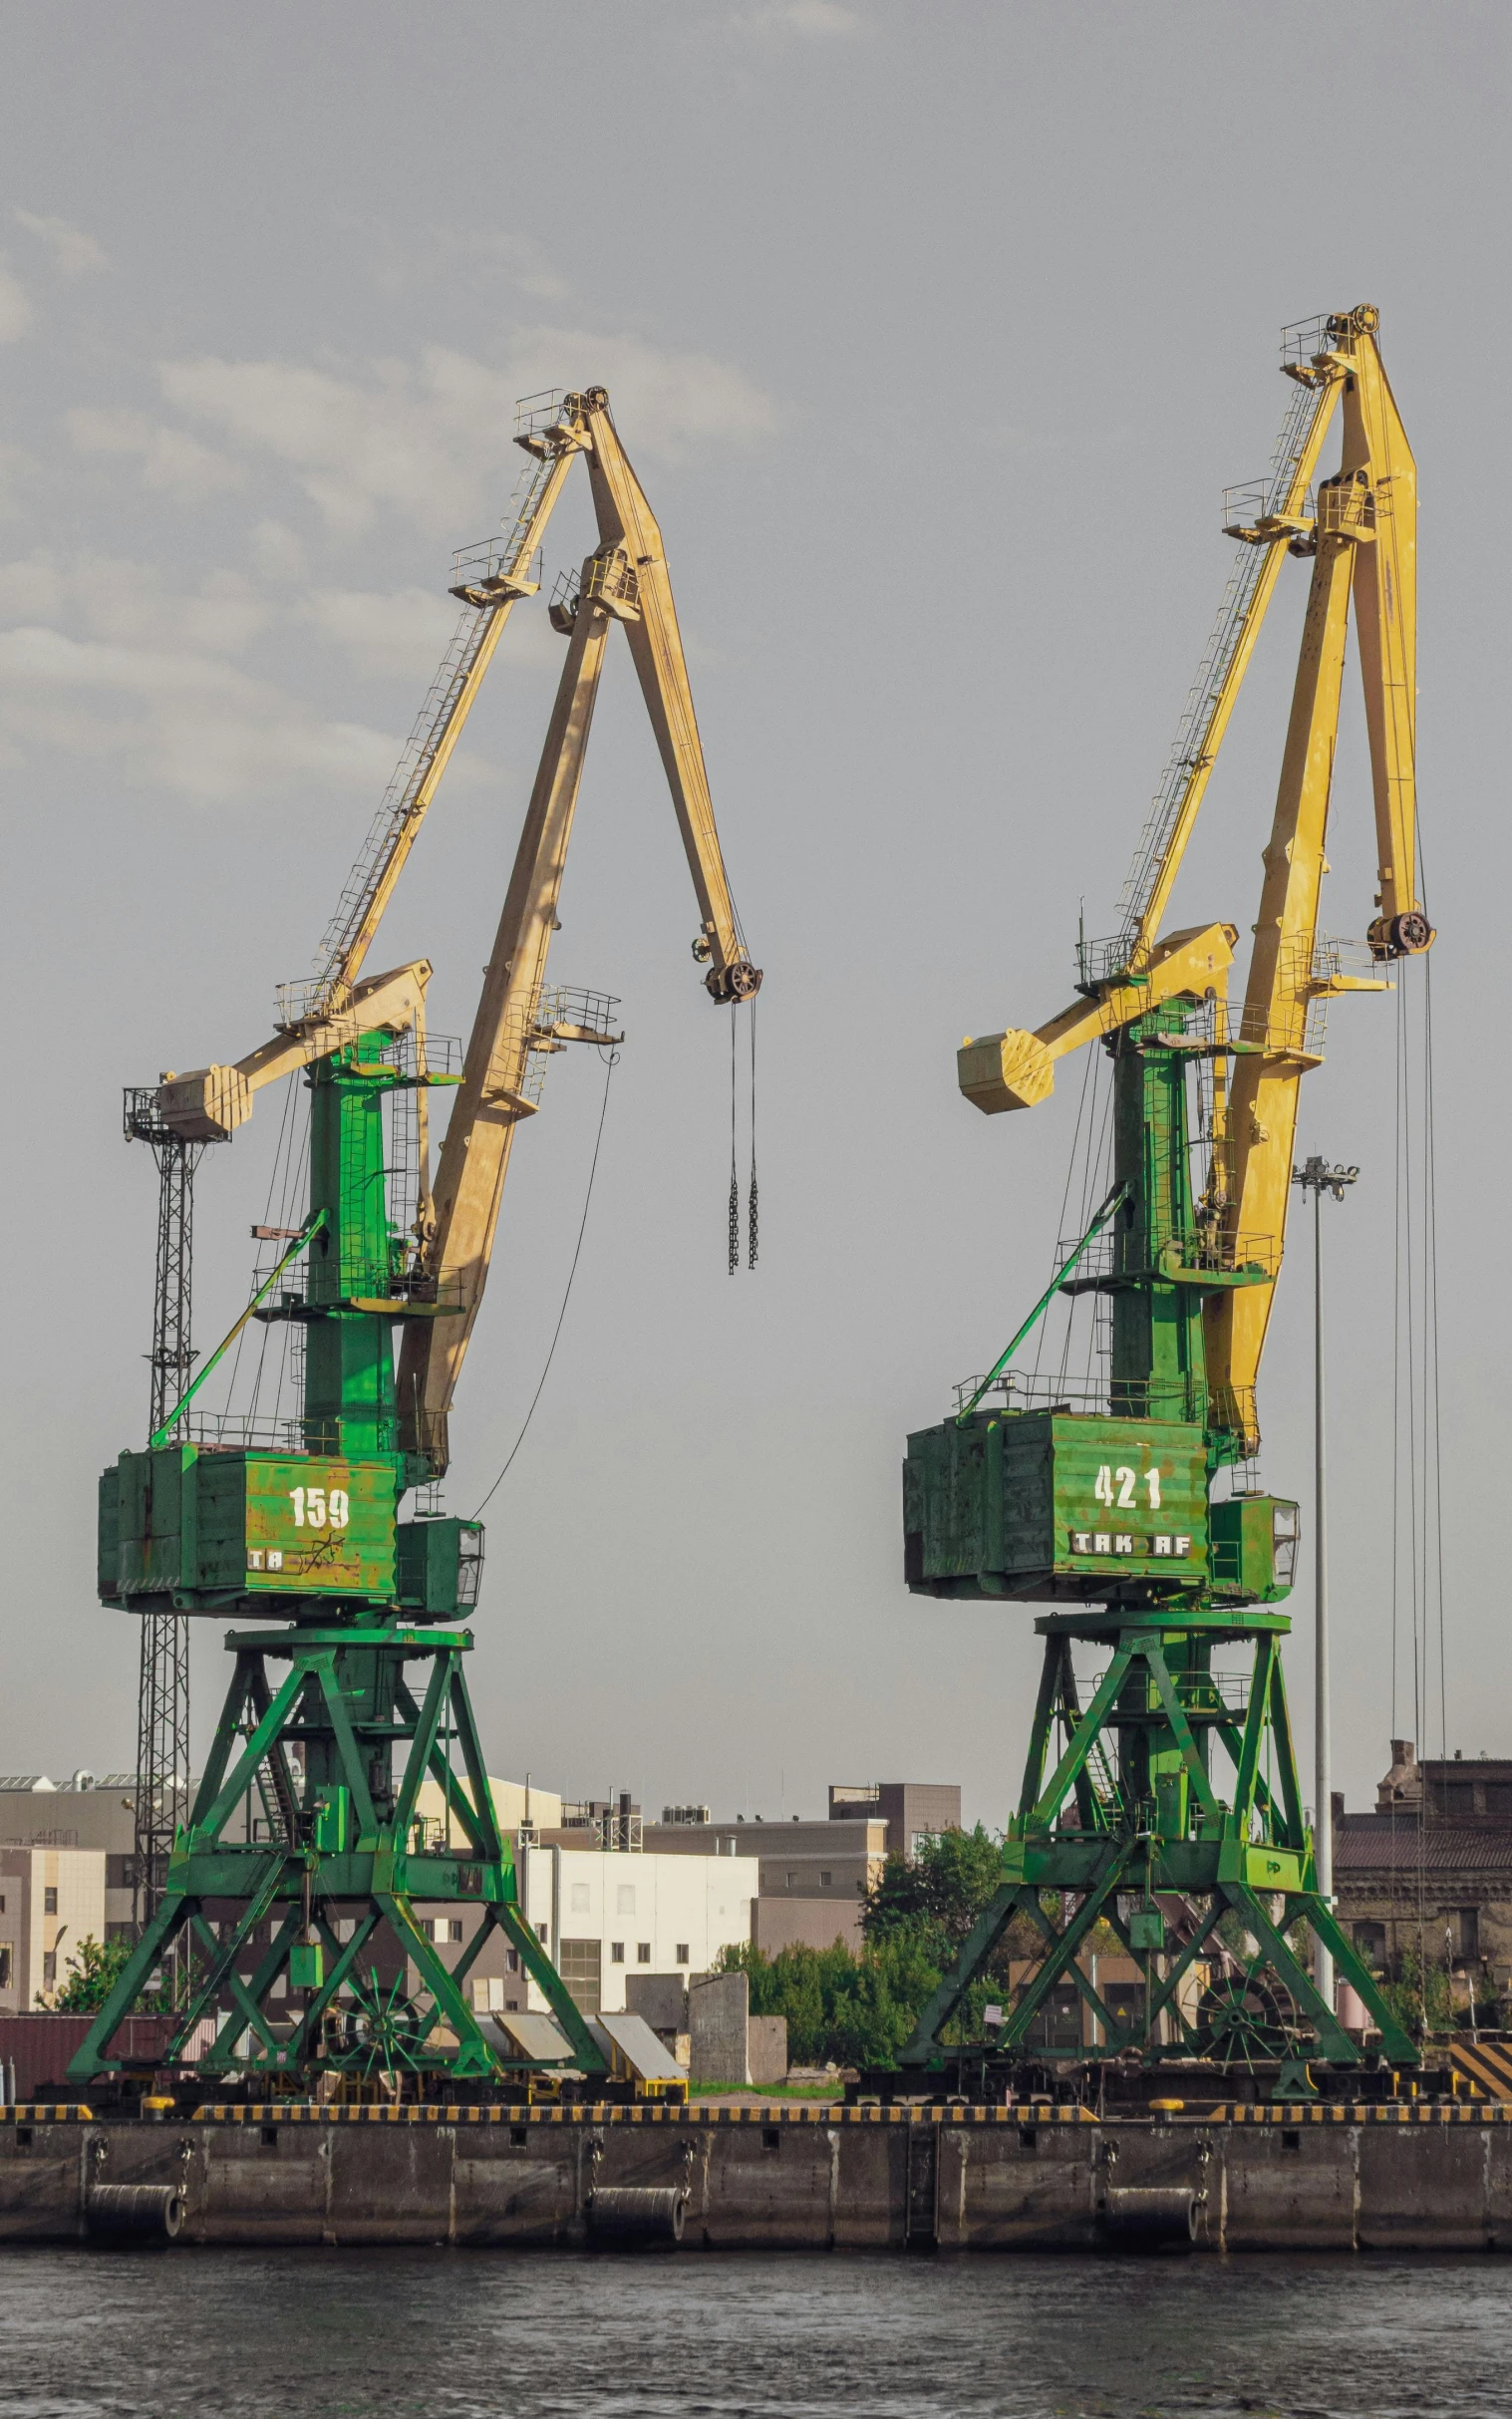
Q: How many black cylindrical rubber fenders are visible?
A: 3